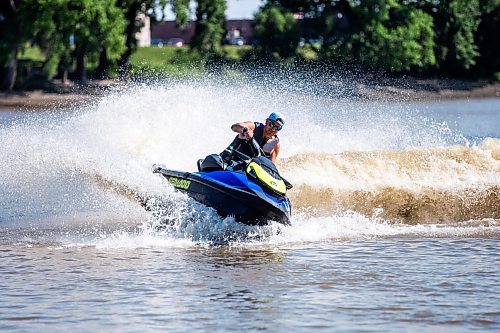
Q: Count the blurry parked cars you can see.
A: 3